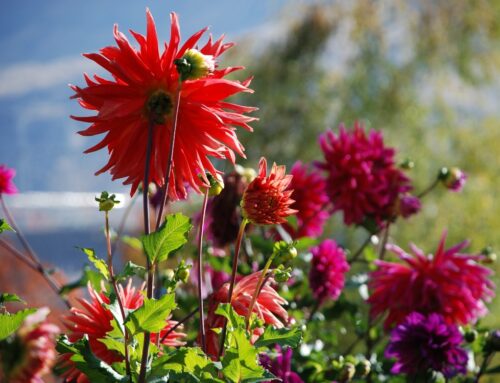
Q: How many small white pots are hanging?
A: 0